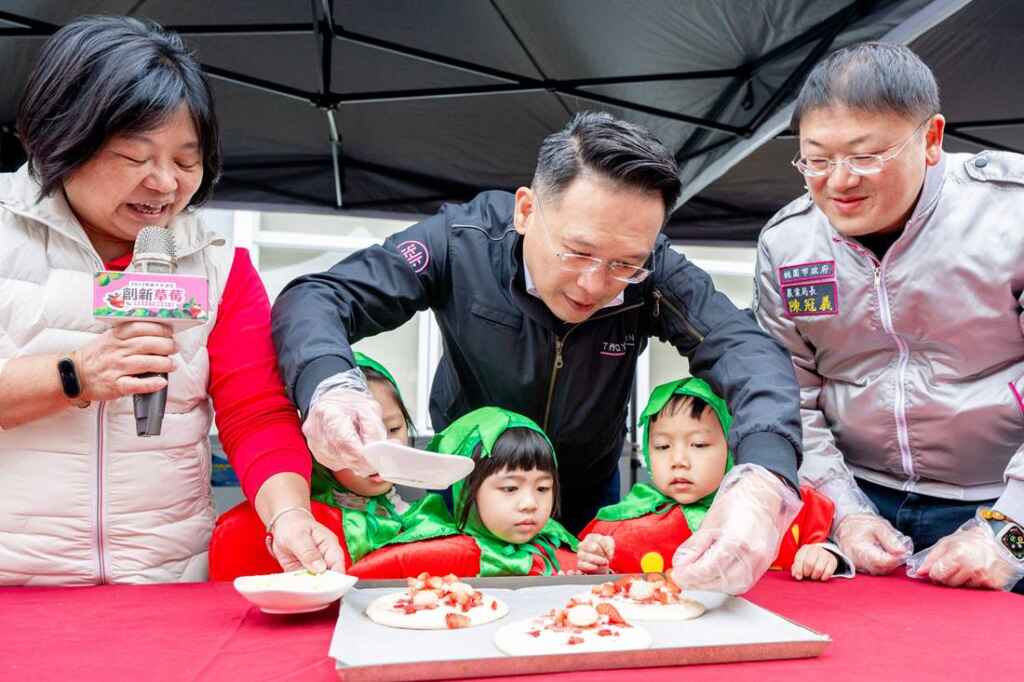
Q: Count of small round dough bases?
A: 3